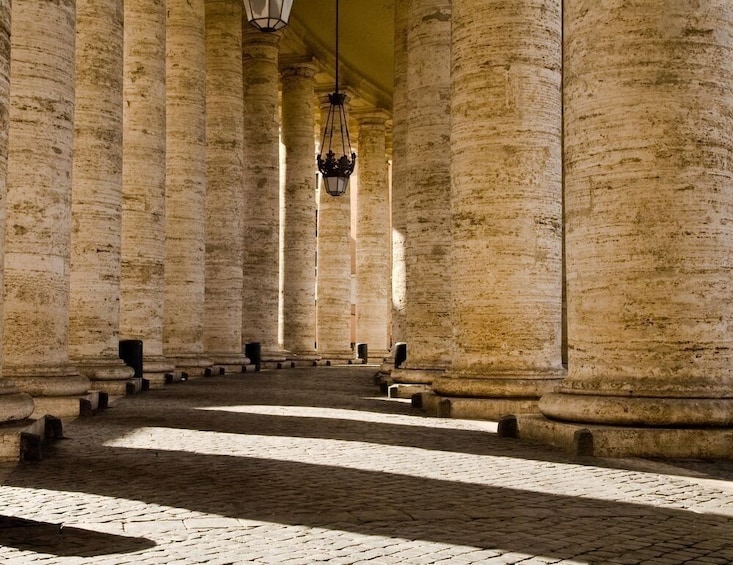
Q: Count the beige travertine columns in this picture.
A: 14